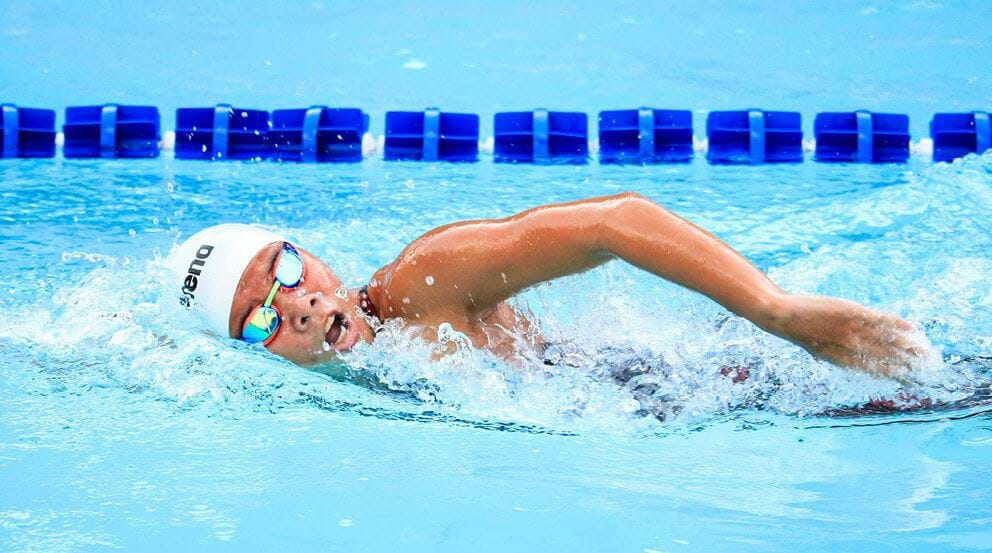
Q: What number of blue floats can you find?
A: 10